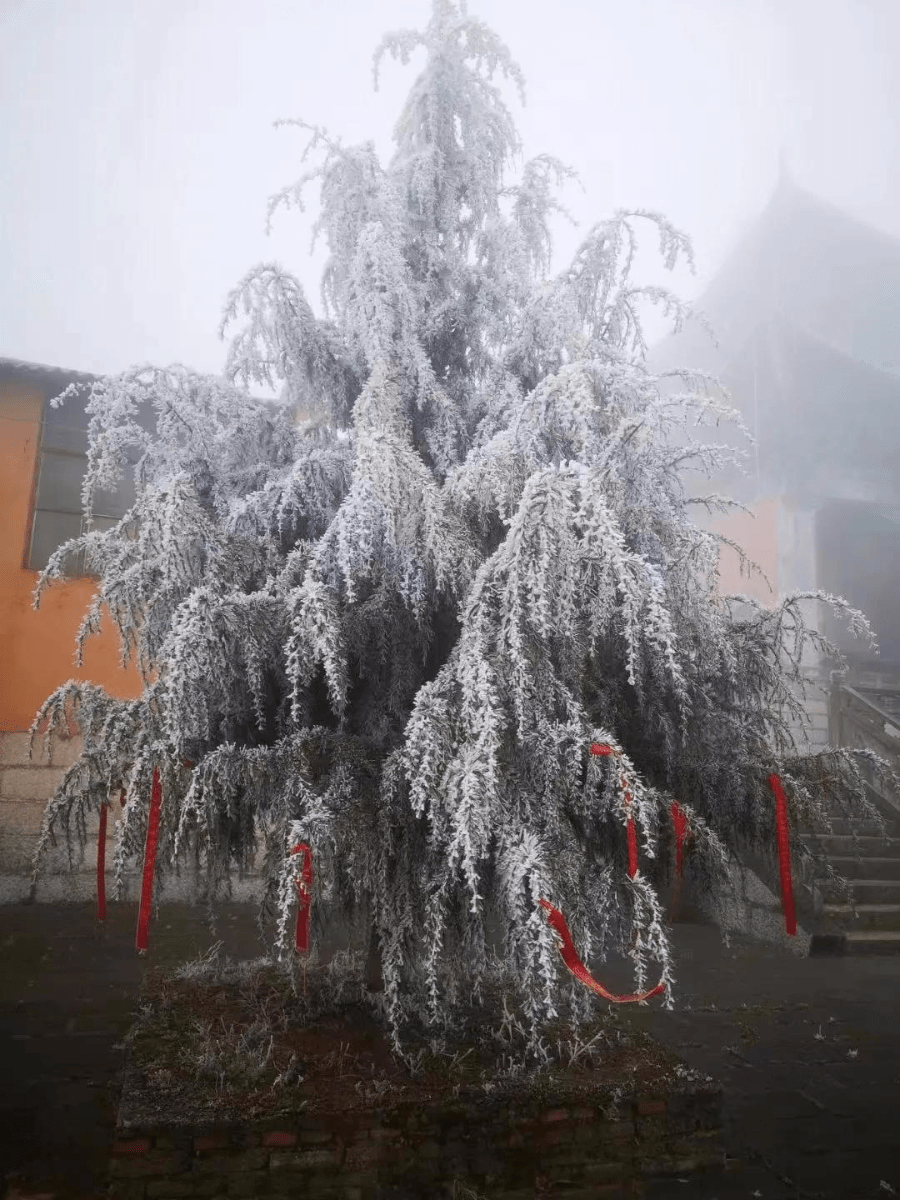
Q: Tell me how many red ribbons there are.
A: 7